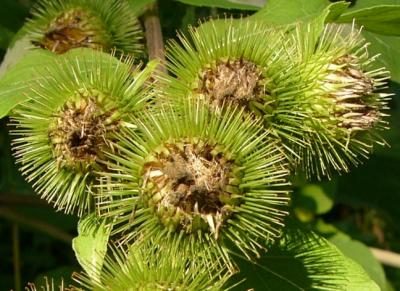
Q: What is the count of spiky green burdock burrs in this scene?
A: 6